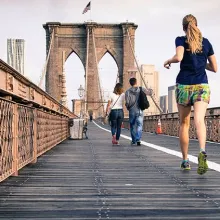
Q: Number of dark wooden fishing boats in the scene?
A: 0